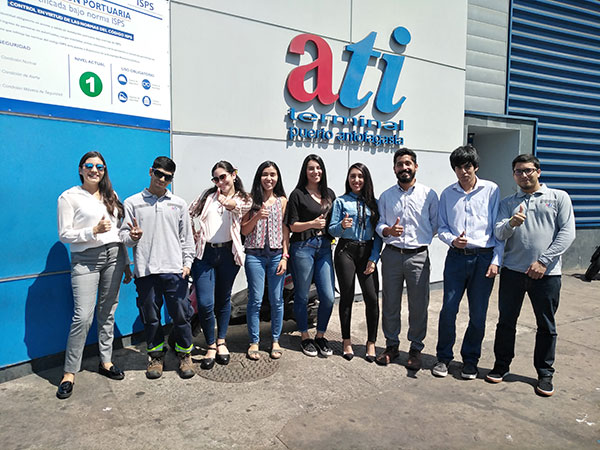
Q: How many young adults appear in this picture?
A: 9